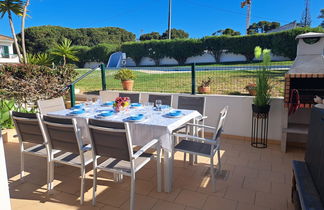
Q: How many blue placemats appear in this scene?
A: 8